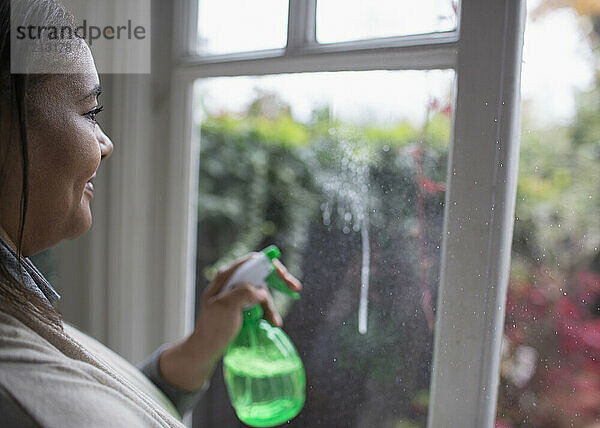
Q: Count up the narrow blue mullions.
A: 0